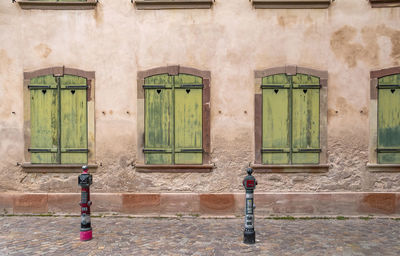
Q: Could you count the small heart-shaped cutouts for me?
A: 7